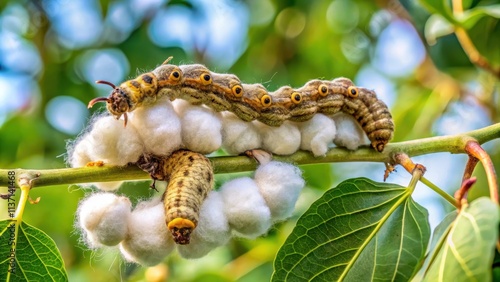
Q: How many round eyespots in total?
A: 7